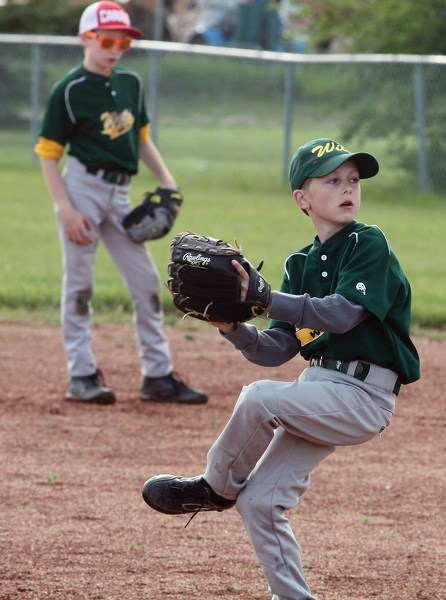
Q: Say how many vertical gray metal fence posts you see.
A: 4